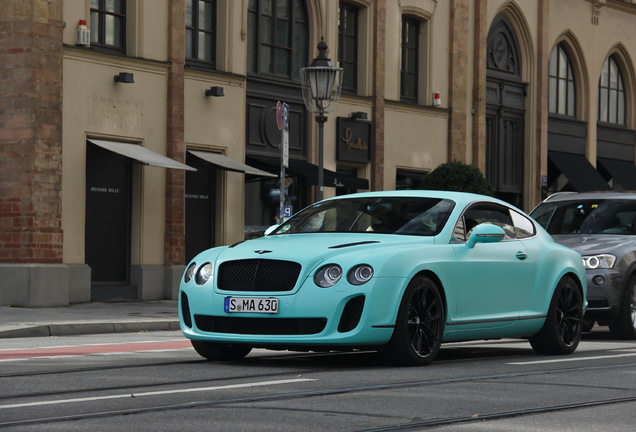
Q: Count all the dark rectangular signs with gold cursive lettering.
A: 1